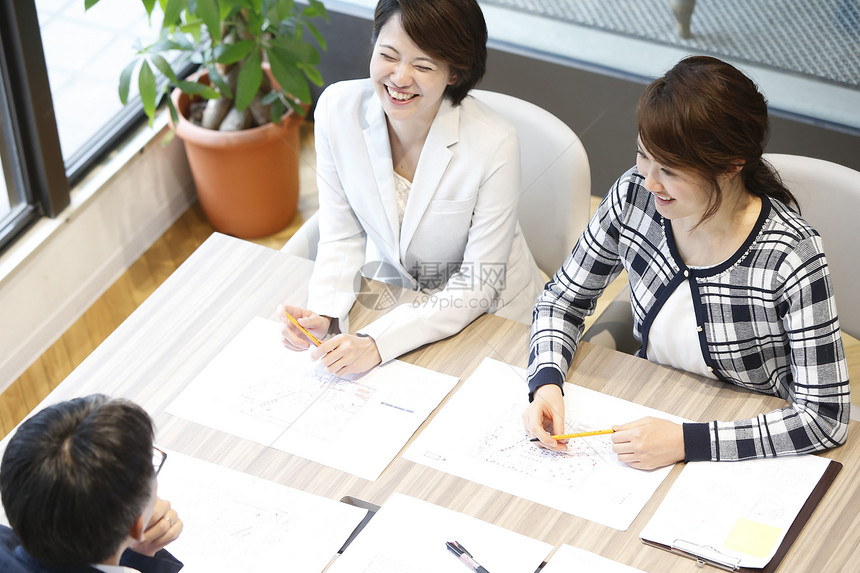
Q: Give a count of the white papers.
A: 6